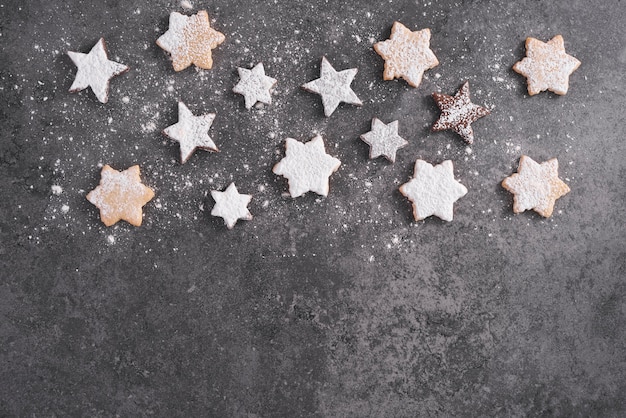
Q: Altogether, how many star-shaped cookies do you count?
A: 14